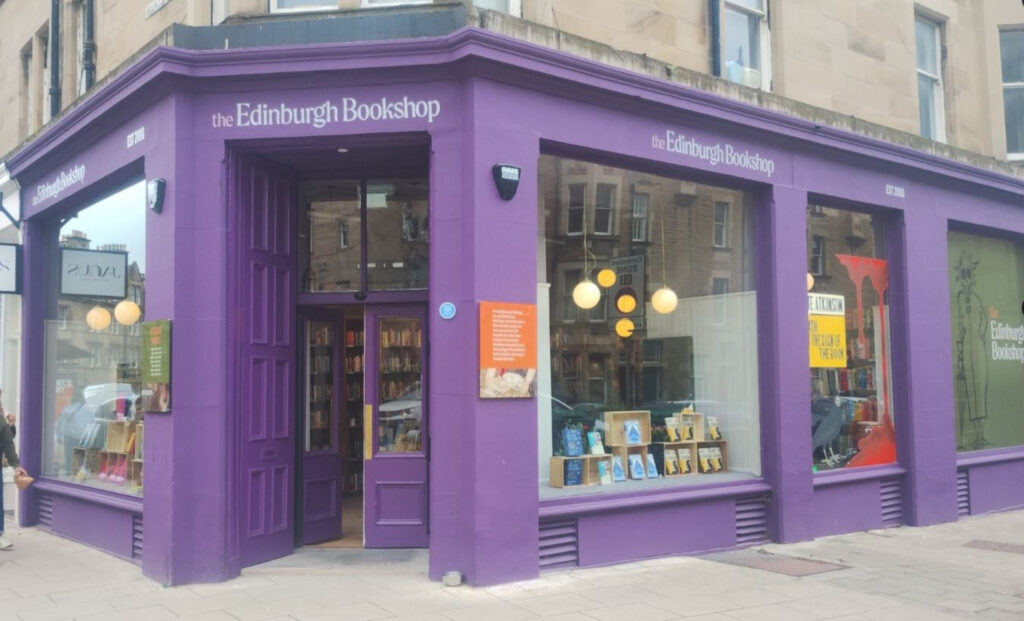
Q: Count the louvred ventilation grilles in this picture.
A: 6